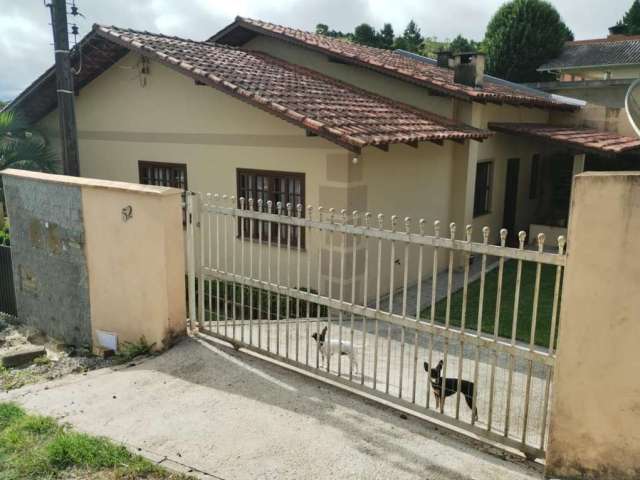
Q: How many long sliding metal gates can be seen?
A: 1